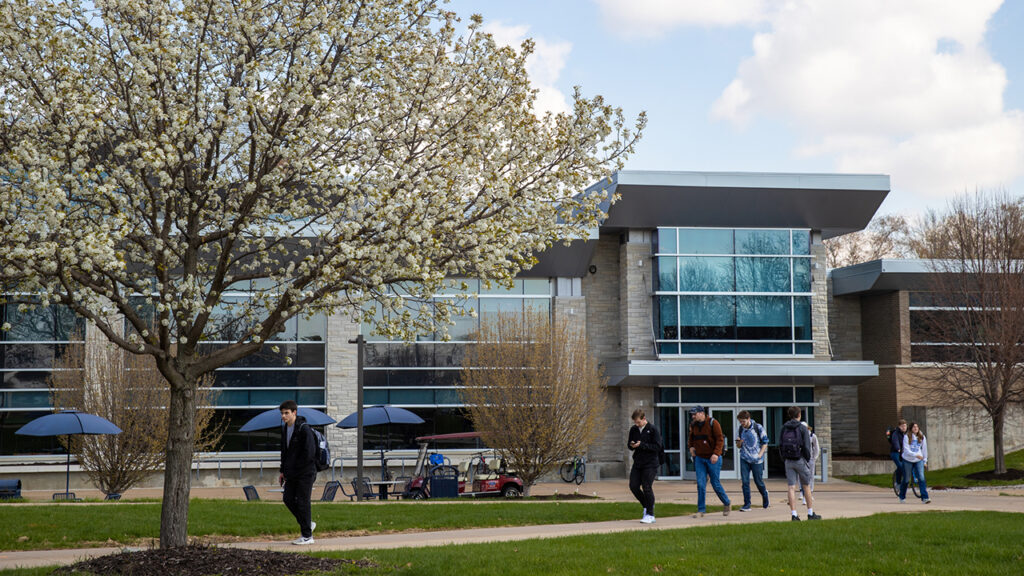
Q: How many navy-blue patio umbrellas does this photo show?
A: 3